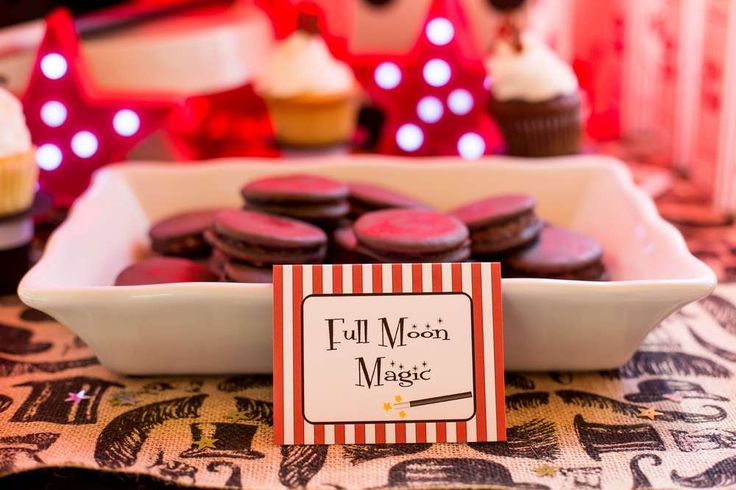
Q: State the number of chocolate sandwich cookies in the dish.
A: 10